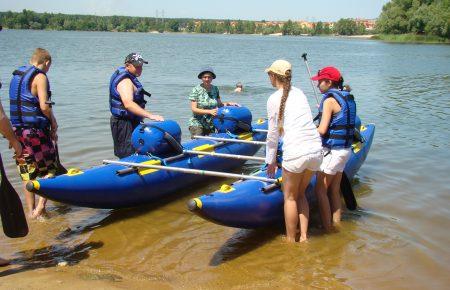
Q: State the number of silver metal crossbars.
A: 4